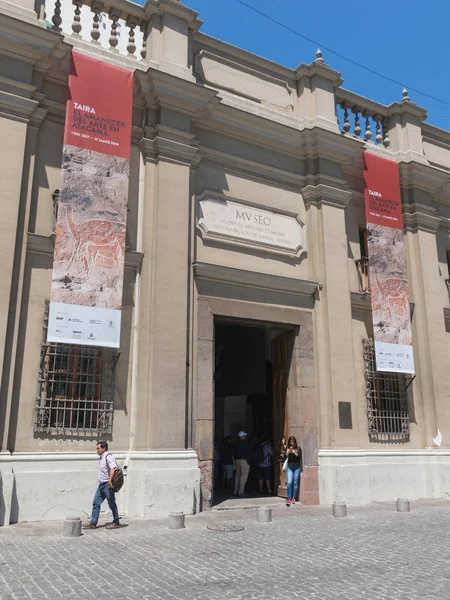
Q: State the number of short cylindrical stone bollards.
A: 5